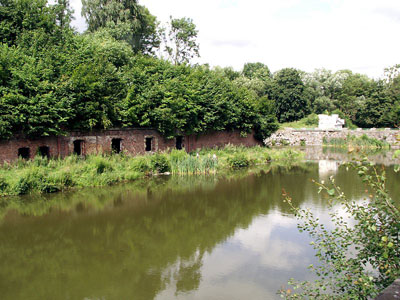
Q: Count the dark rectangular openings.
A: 6